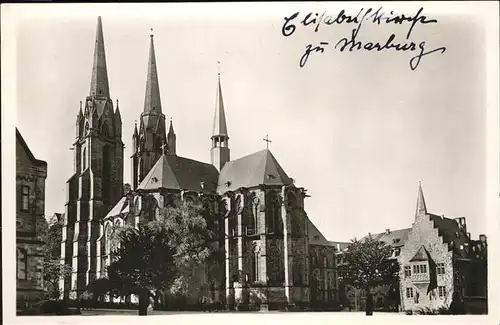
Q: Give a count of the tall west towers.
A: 2